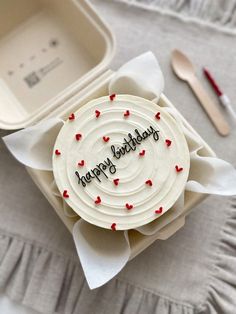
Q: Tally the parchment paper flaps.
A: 4